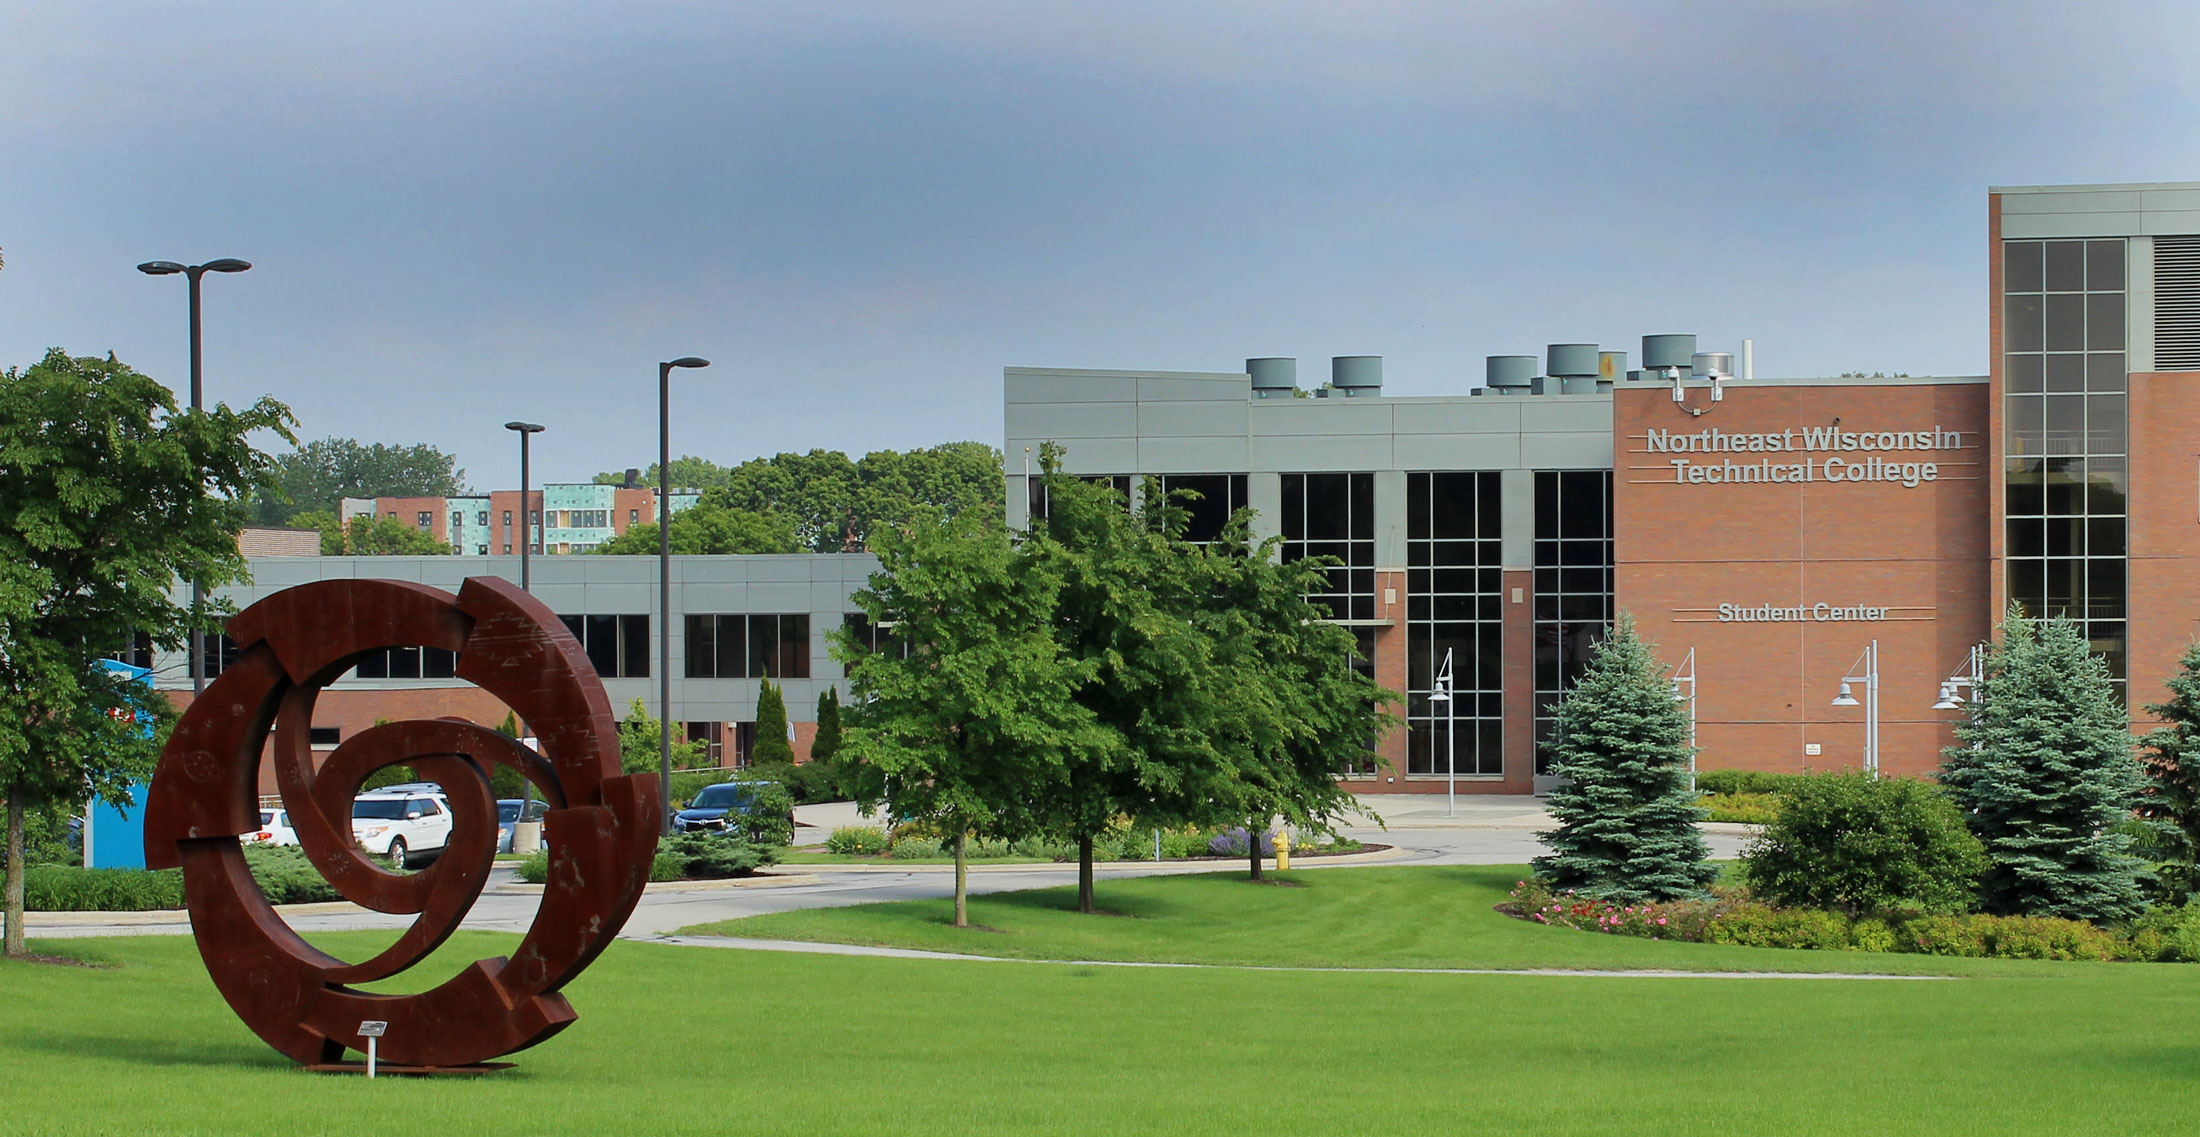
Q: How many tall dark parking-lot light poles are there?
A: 3